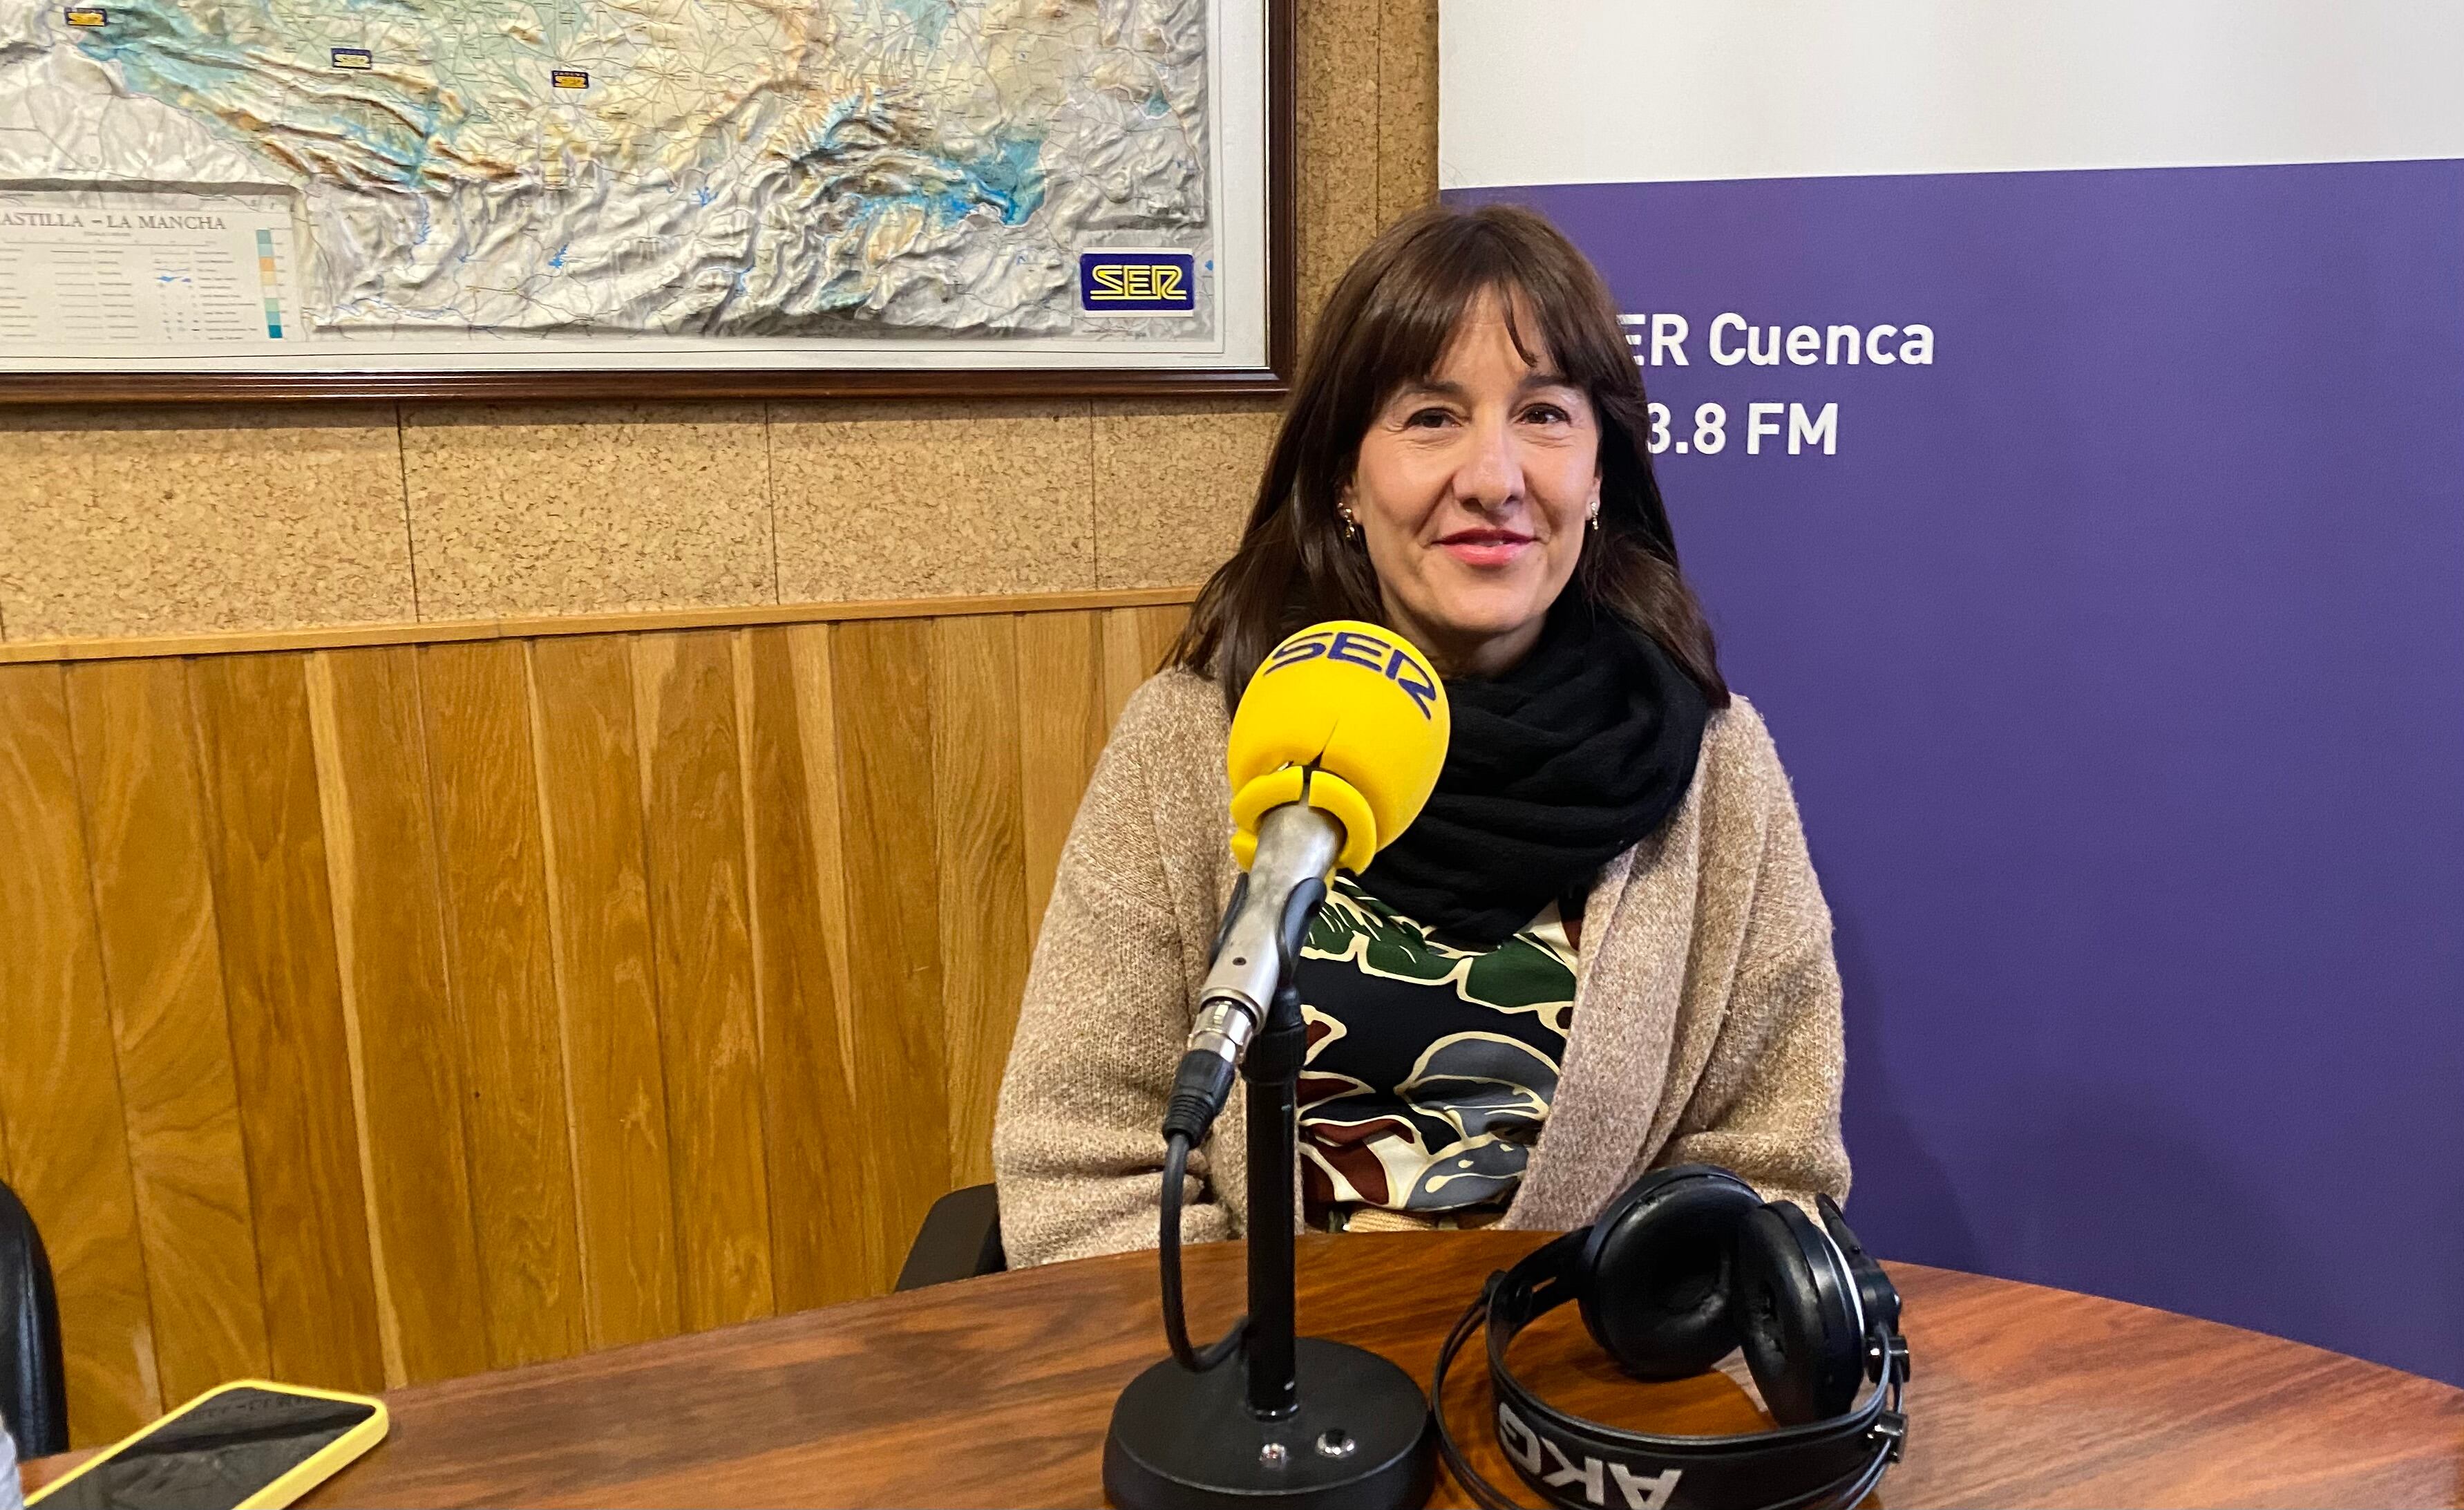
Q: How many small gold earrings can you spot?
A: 2